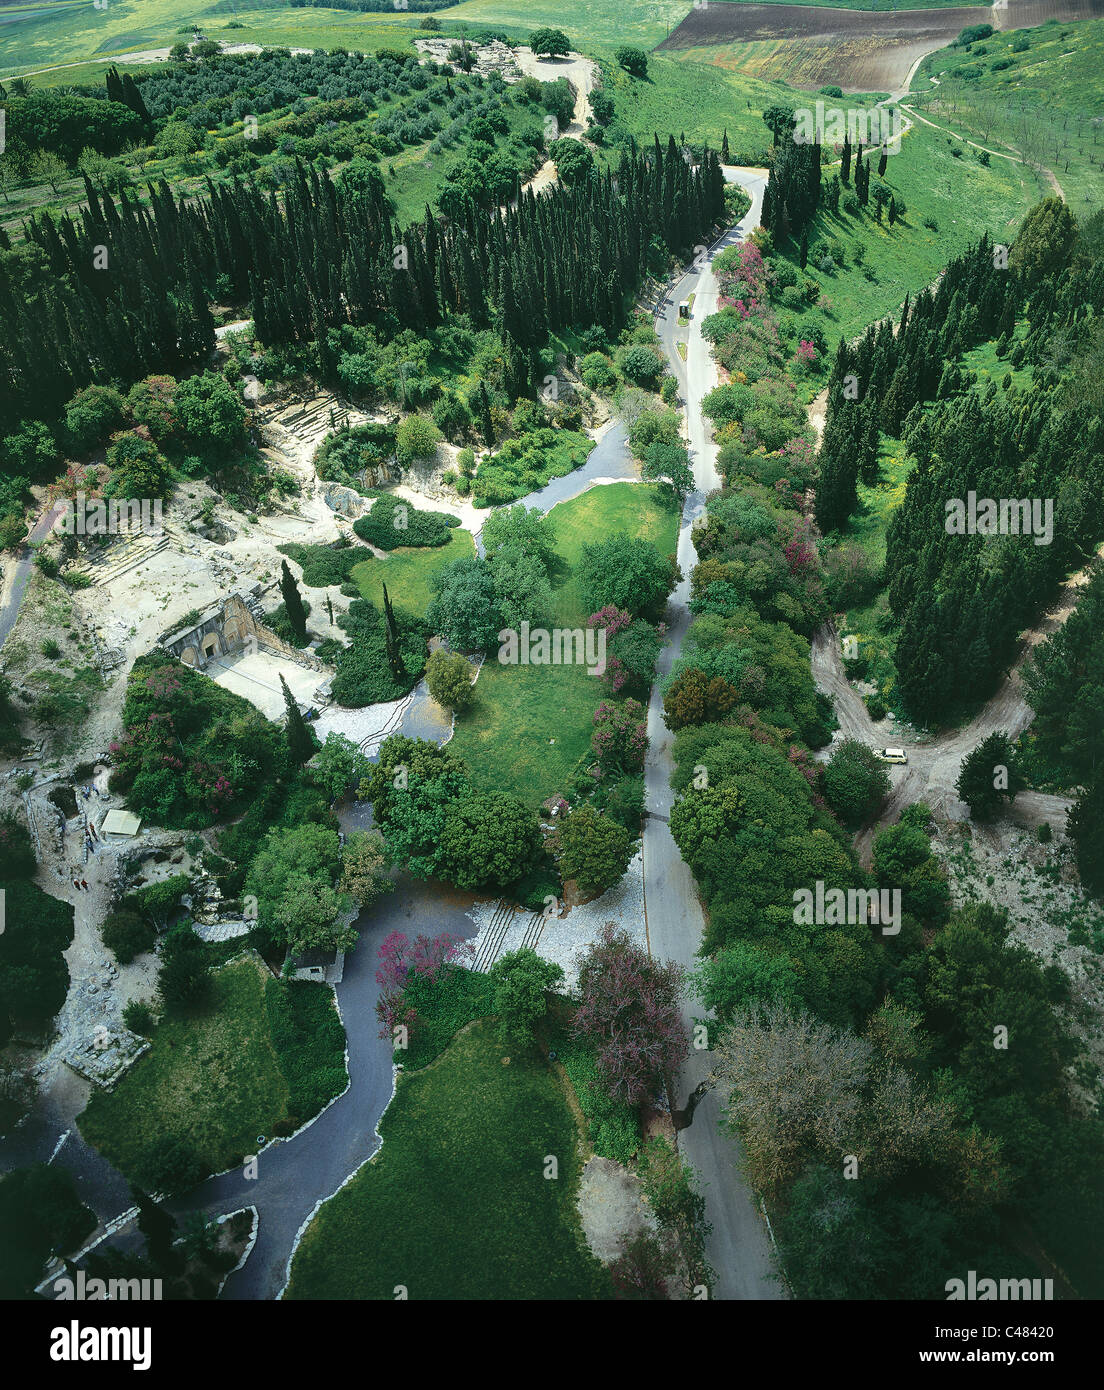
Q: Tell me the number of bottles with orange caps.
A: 0